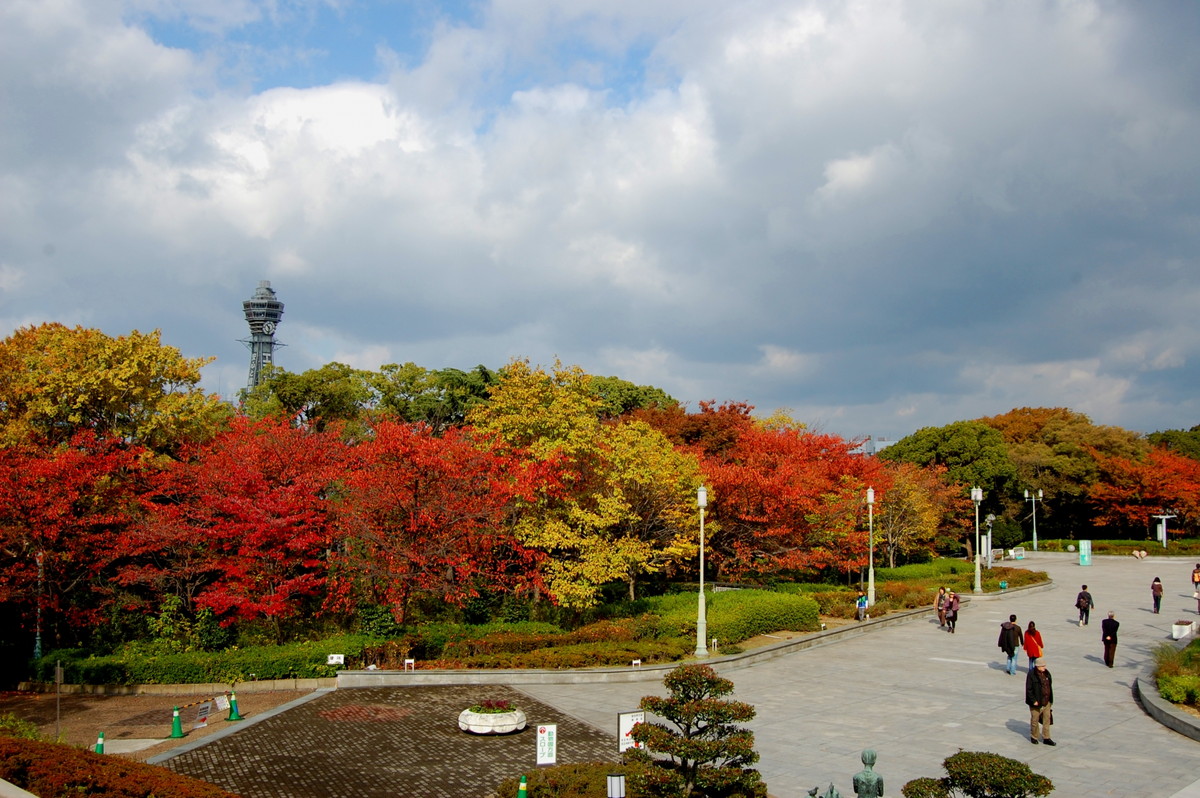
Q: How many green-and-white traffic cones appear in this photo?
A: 4